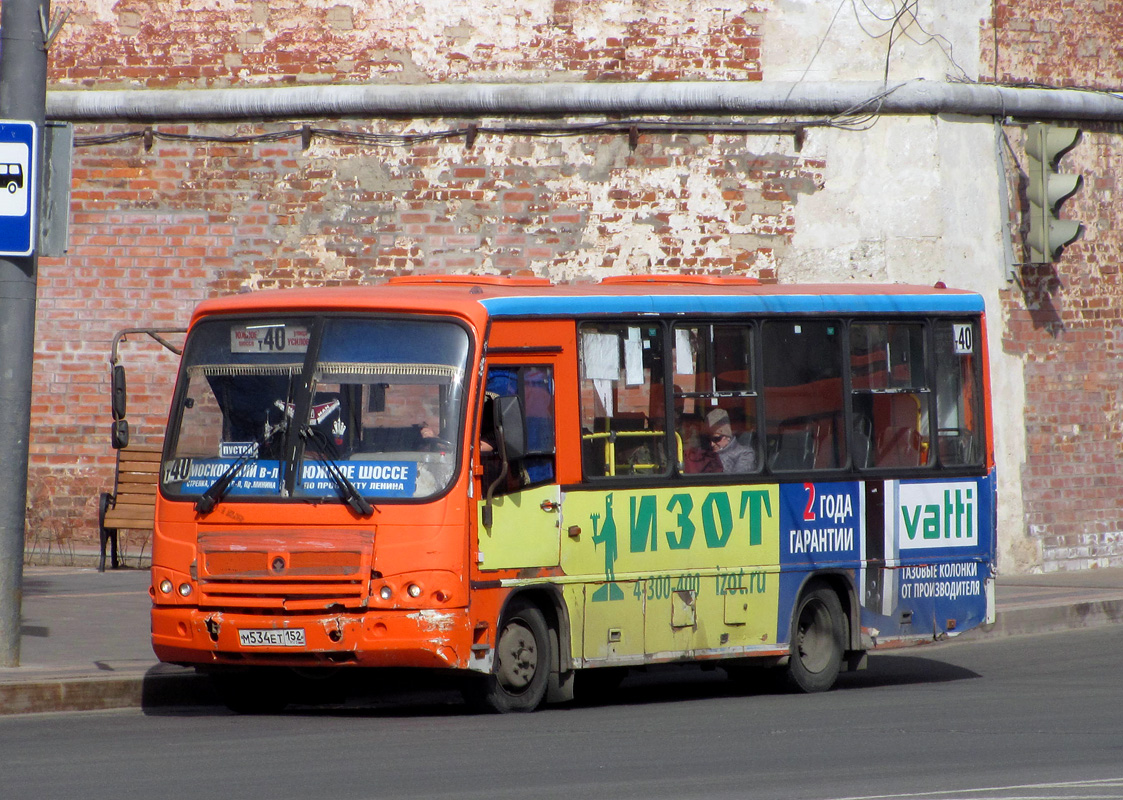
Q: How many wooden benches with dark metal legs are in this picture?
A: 1